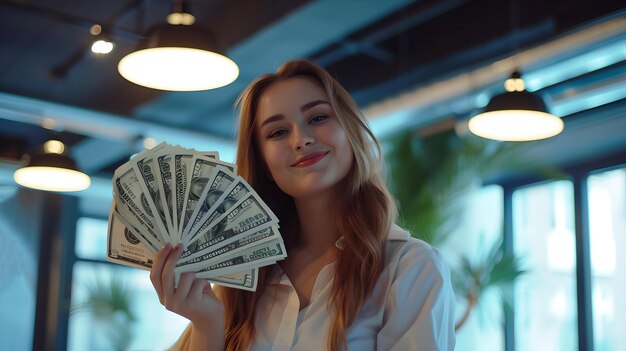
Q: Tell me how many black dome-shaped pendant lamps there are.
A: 3